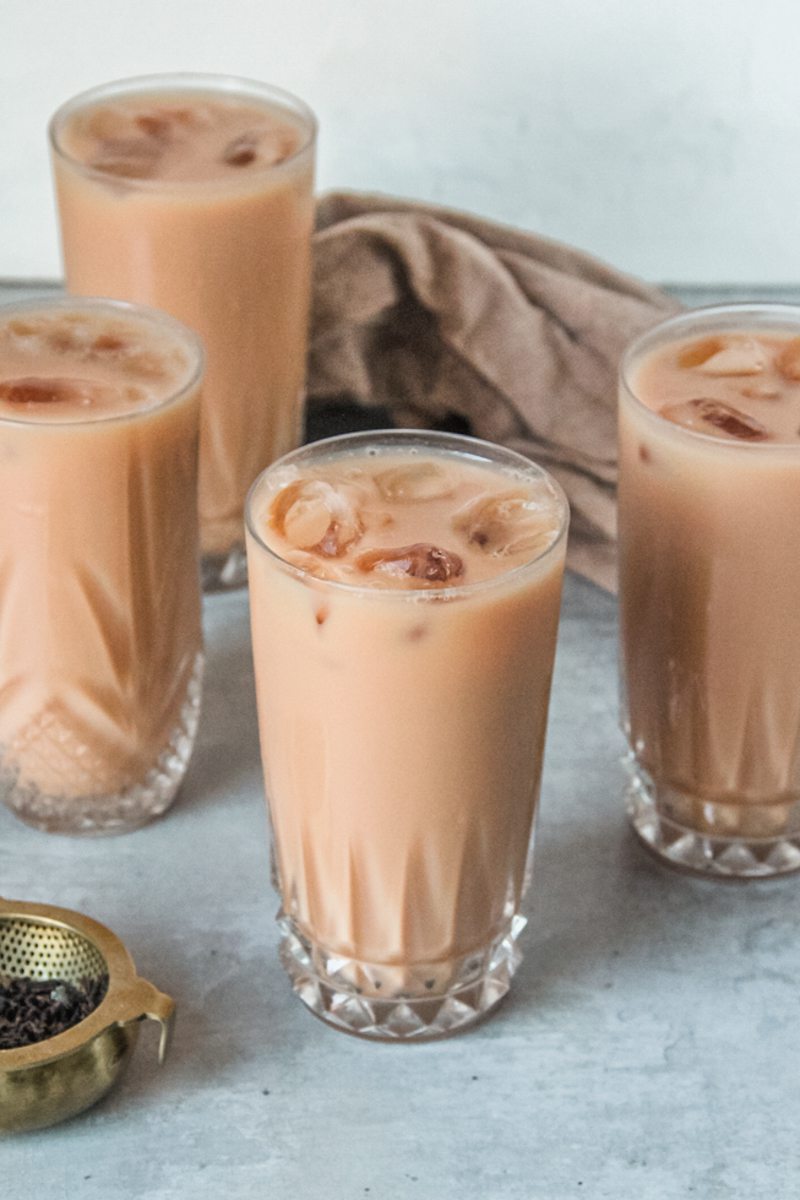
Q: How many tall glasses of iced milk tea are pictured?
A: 4